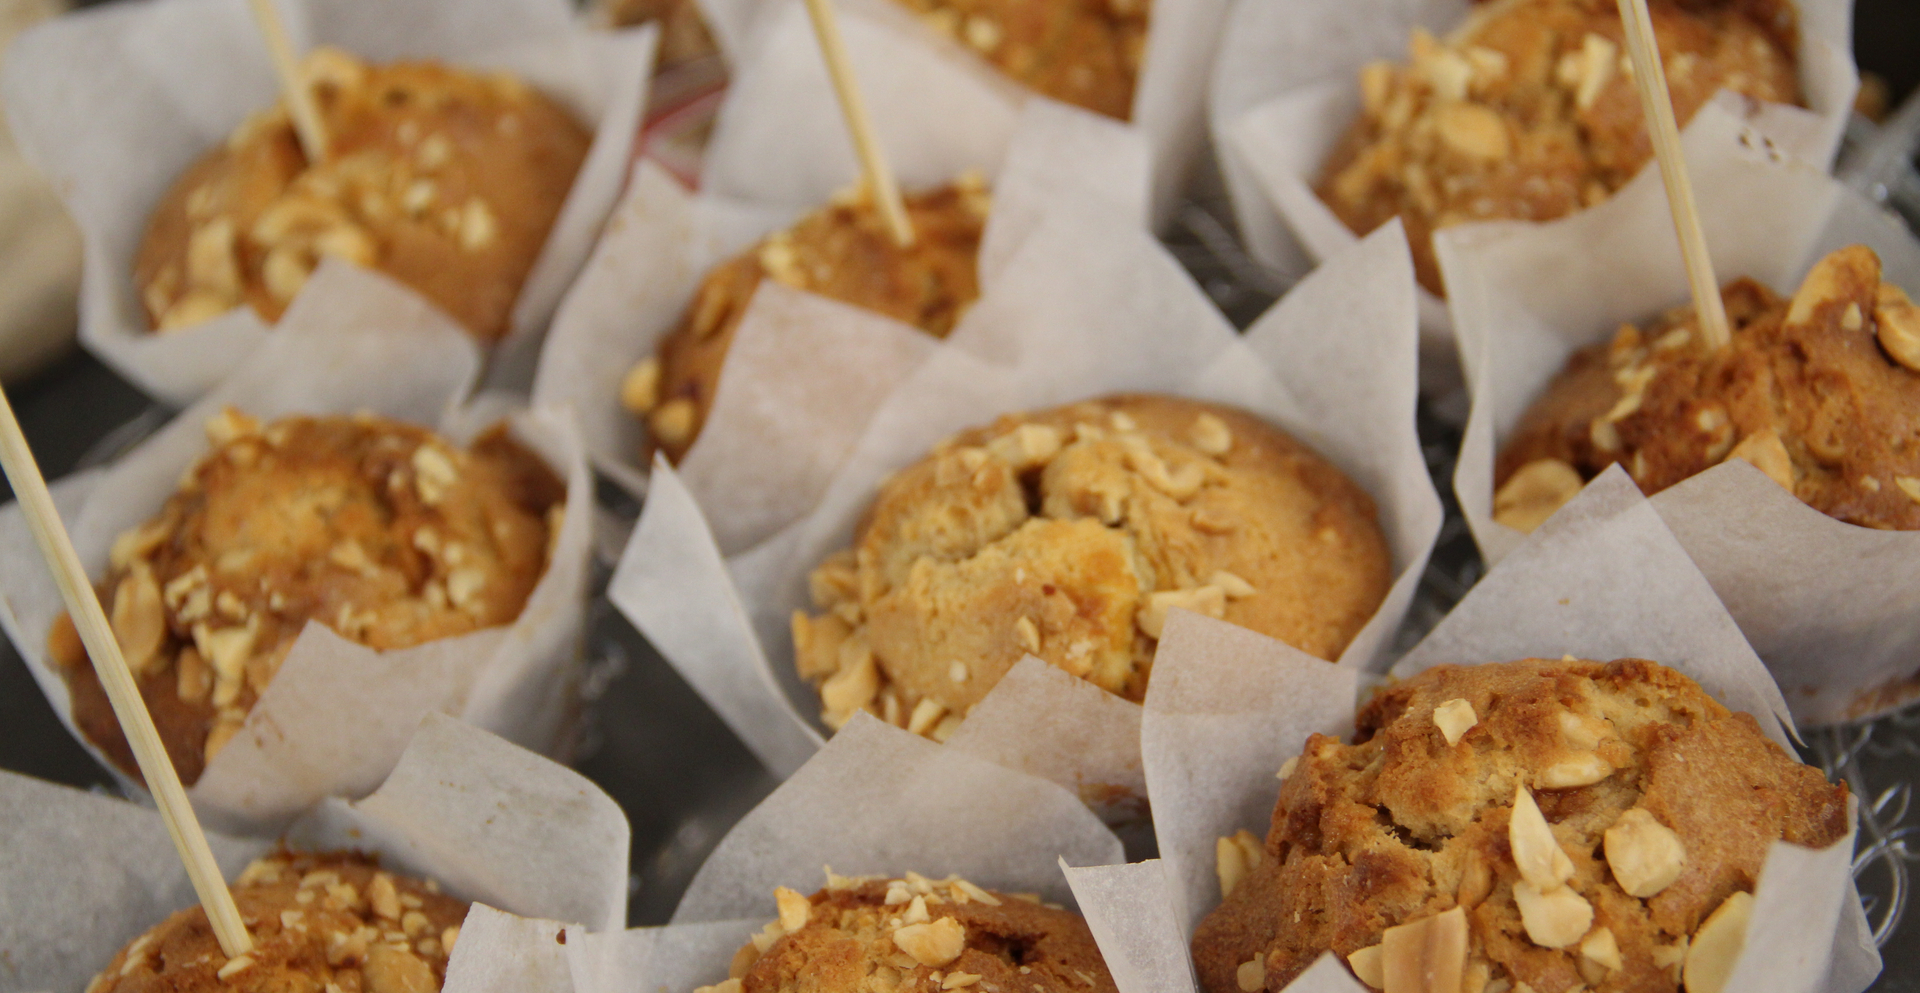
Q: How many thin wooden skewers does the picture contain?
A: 4